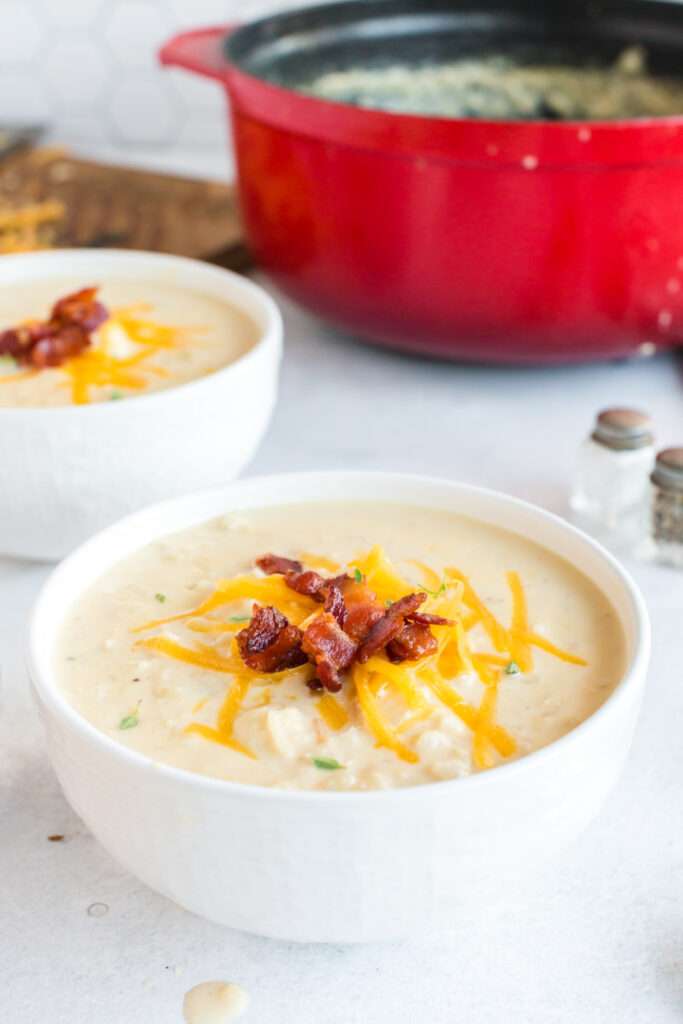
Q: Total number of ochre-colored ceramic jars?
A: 0